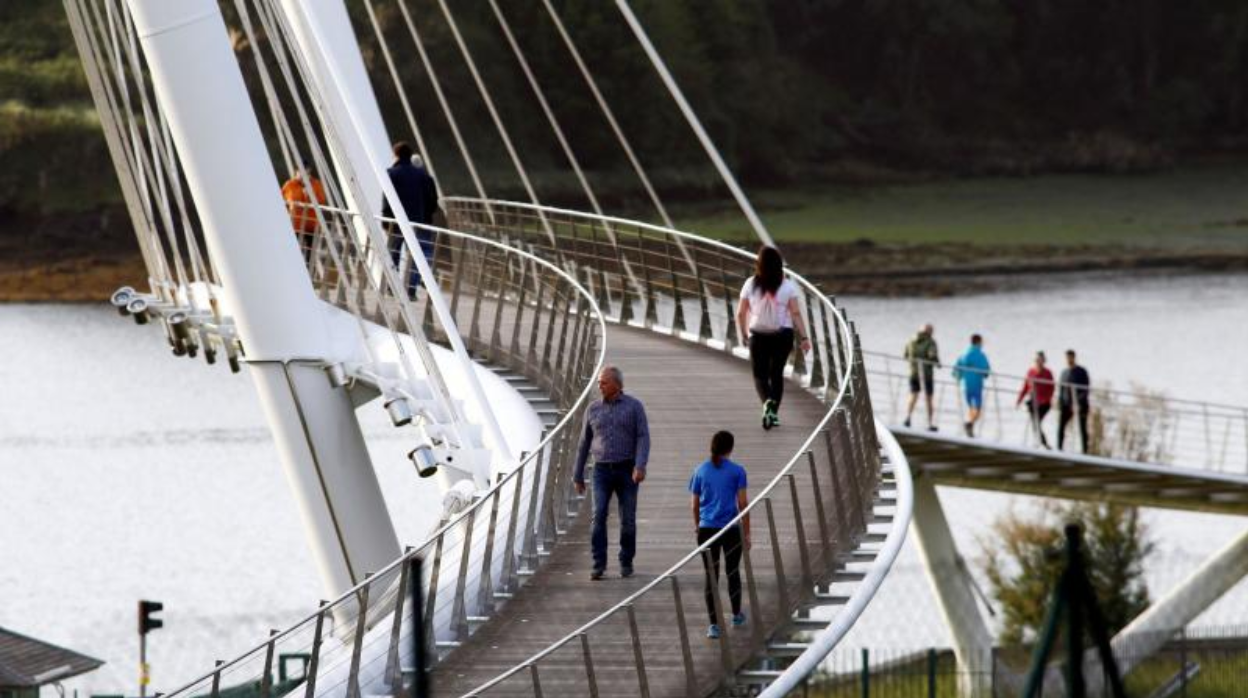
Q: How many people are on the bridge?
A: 10